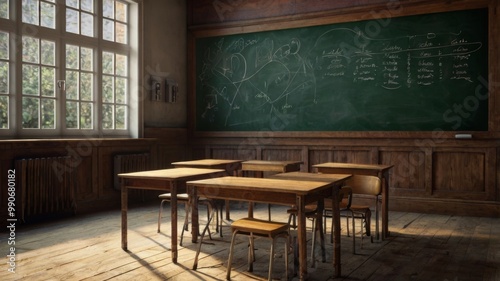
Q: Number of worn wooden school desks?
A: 6